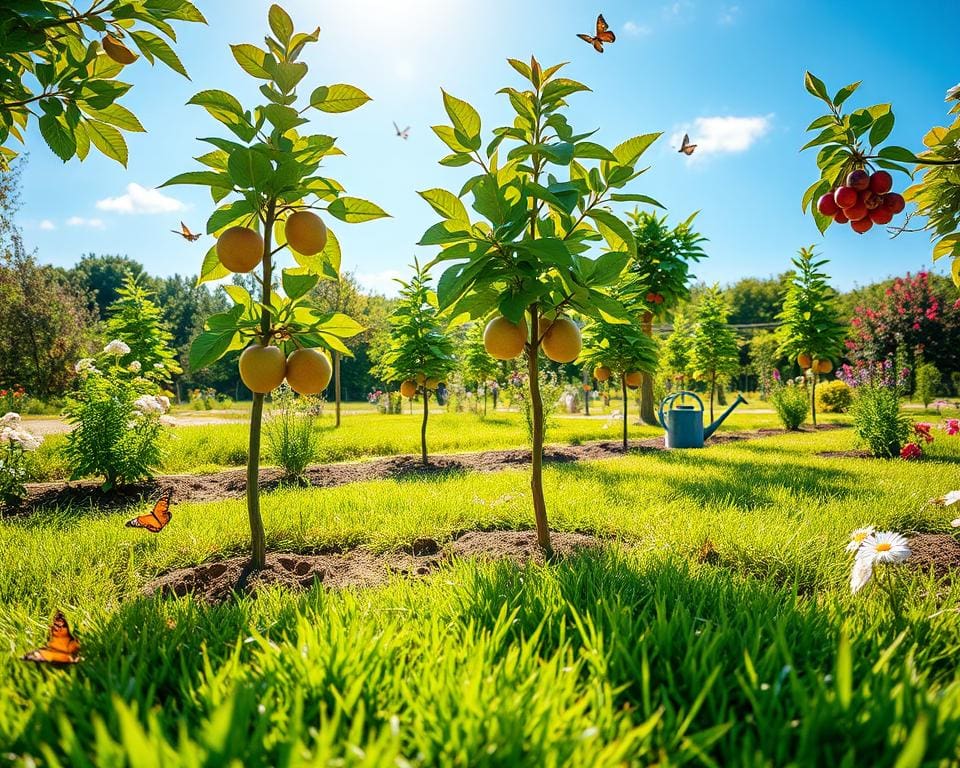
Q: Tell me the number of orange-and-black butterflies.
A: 5